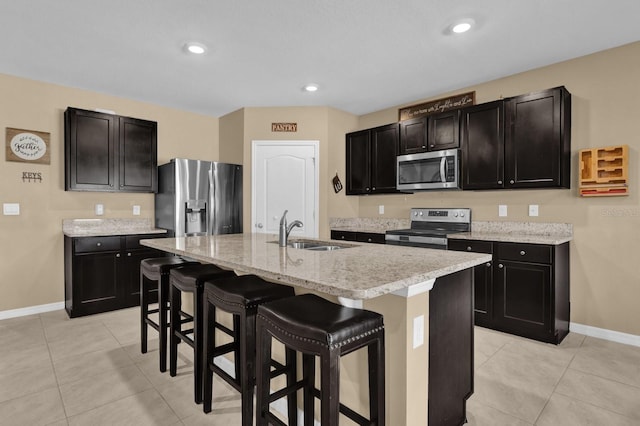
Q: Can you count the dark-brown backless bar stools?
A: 4